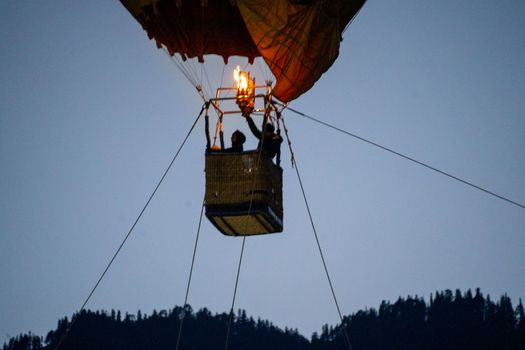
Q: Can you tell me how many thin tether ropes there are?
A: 5